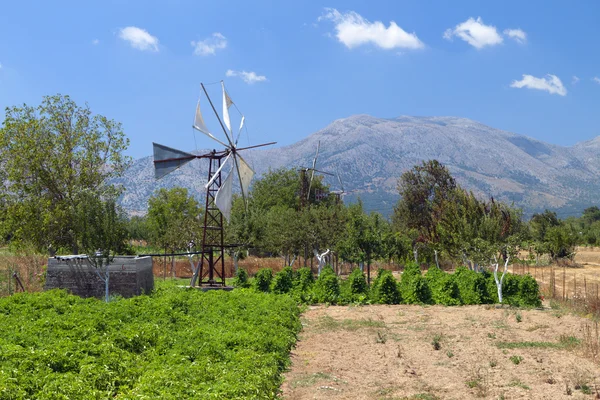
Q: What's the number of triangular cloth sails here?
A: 4